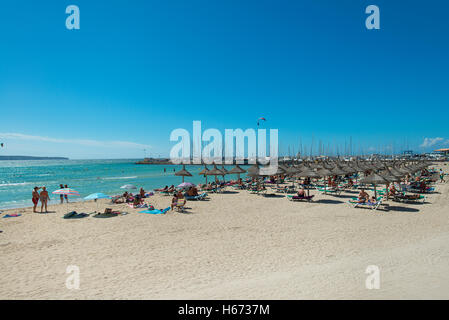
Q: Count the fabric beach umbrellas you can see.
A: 4